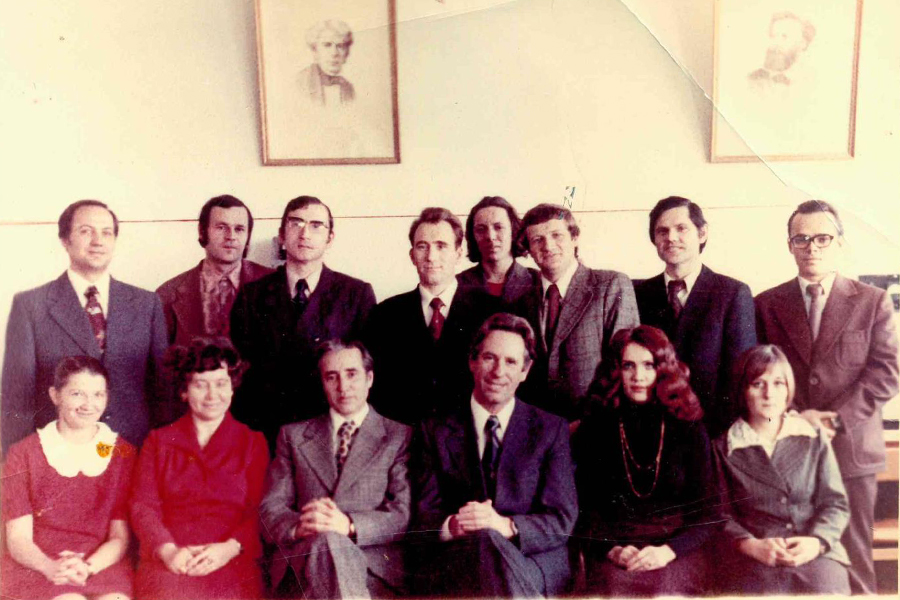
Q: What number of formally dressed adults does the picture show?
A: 14